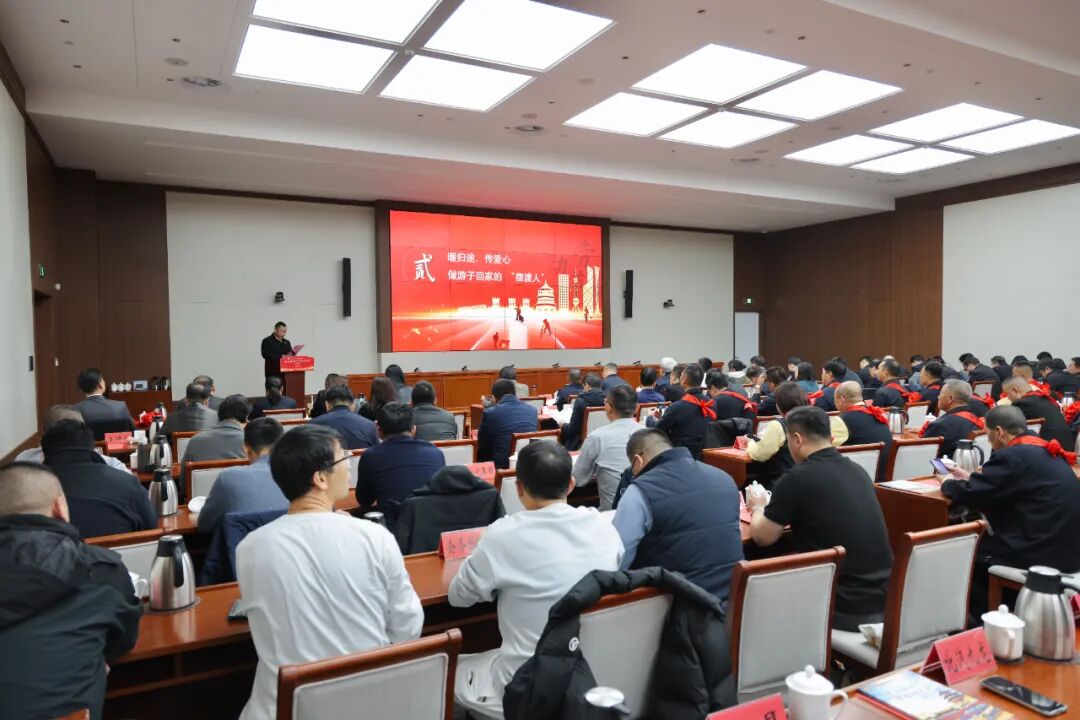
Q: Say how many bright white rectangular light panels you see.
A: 12